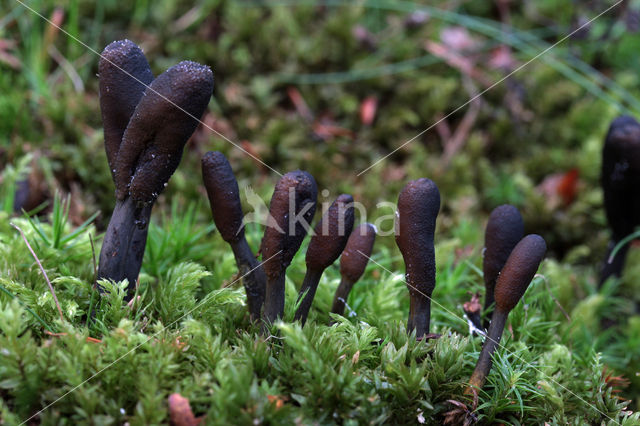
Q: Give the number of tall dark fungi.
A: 10